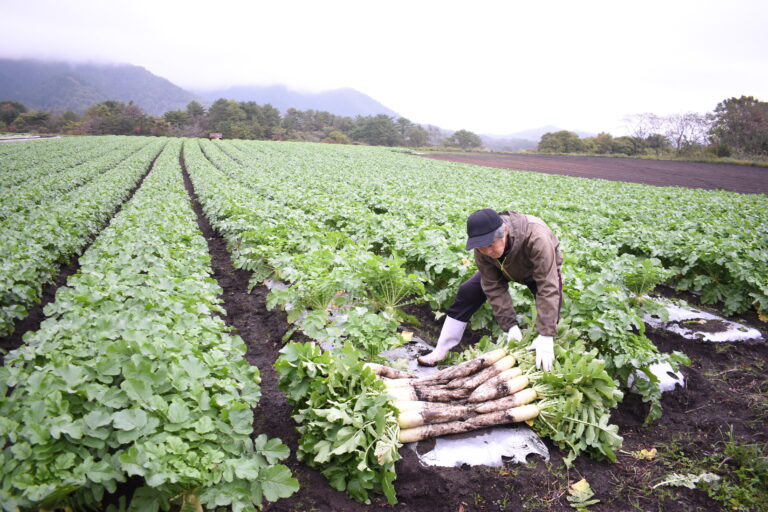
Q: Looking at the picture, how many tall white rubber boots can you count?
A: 1